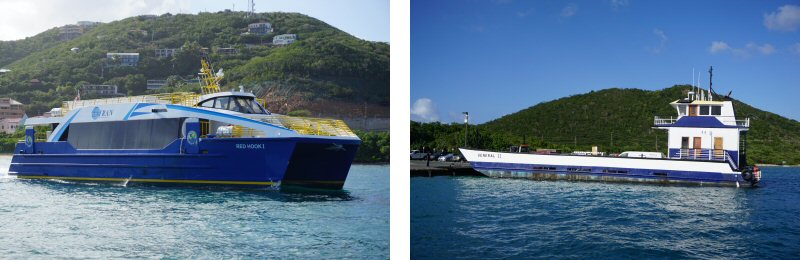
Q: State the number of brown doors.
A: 3